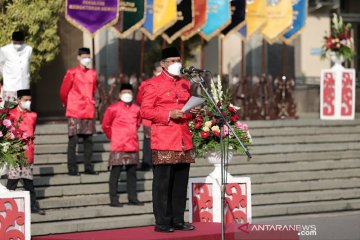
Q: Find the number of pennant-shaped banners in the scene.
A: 10